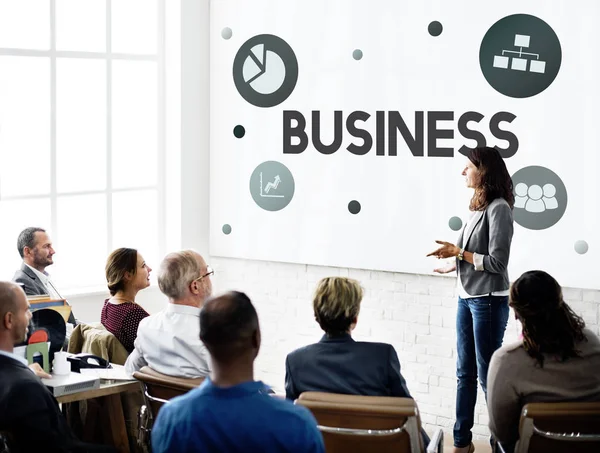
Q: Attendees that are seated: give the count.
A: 7